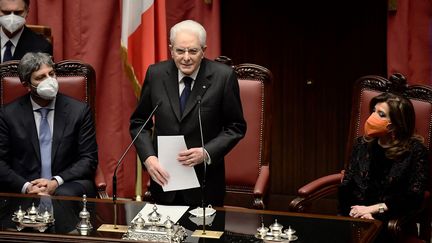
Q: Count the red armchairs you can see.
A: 3